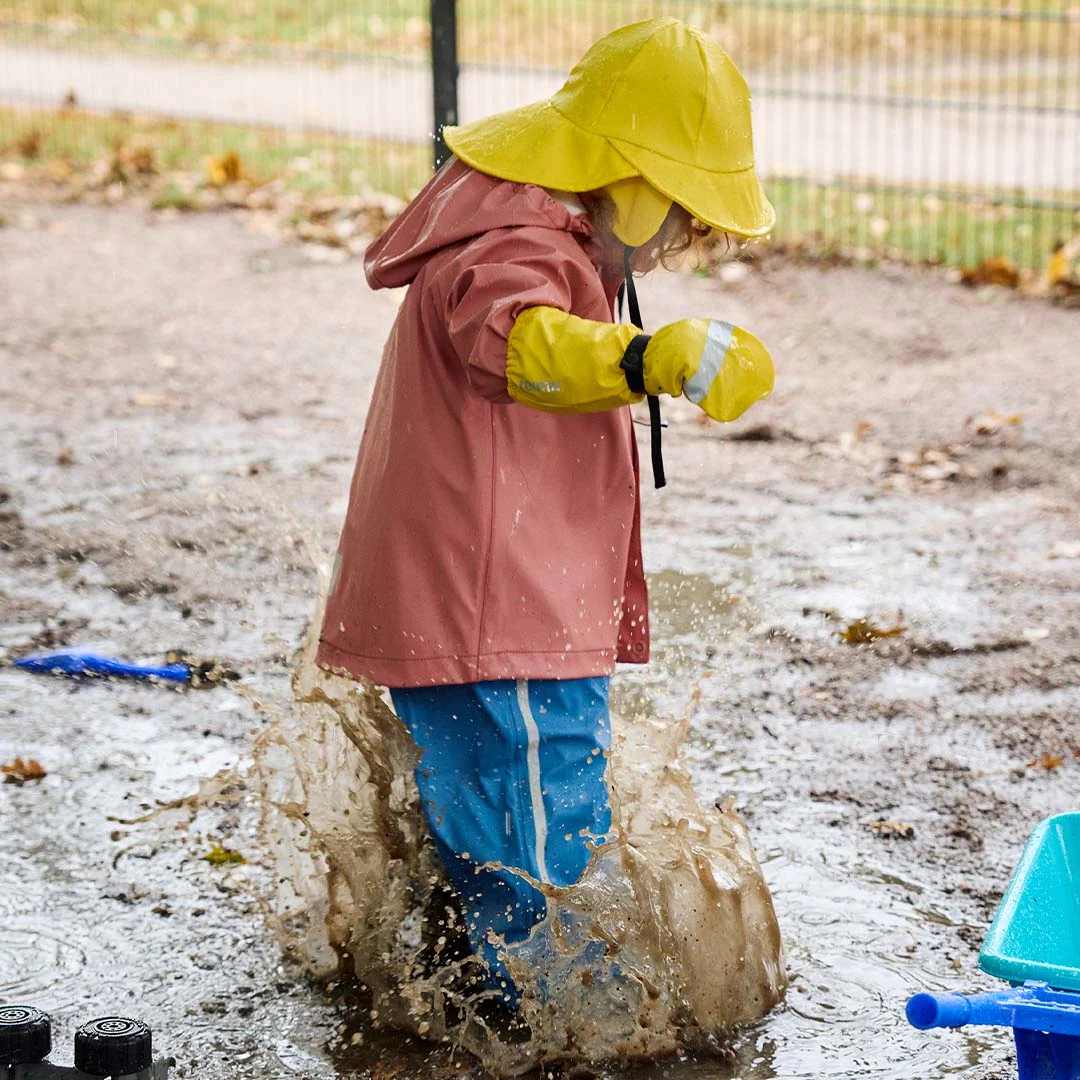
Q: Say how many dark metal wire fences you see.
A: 1